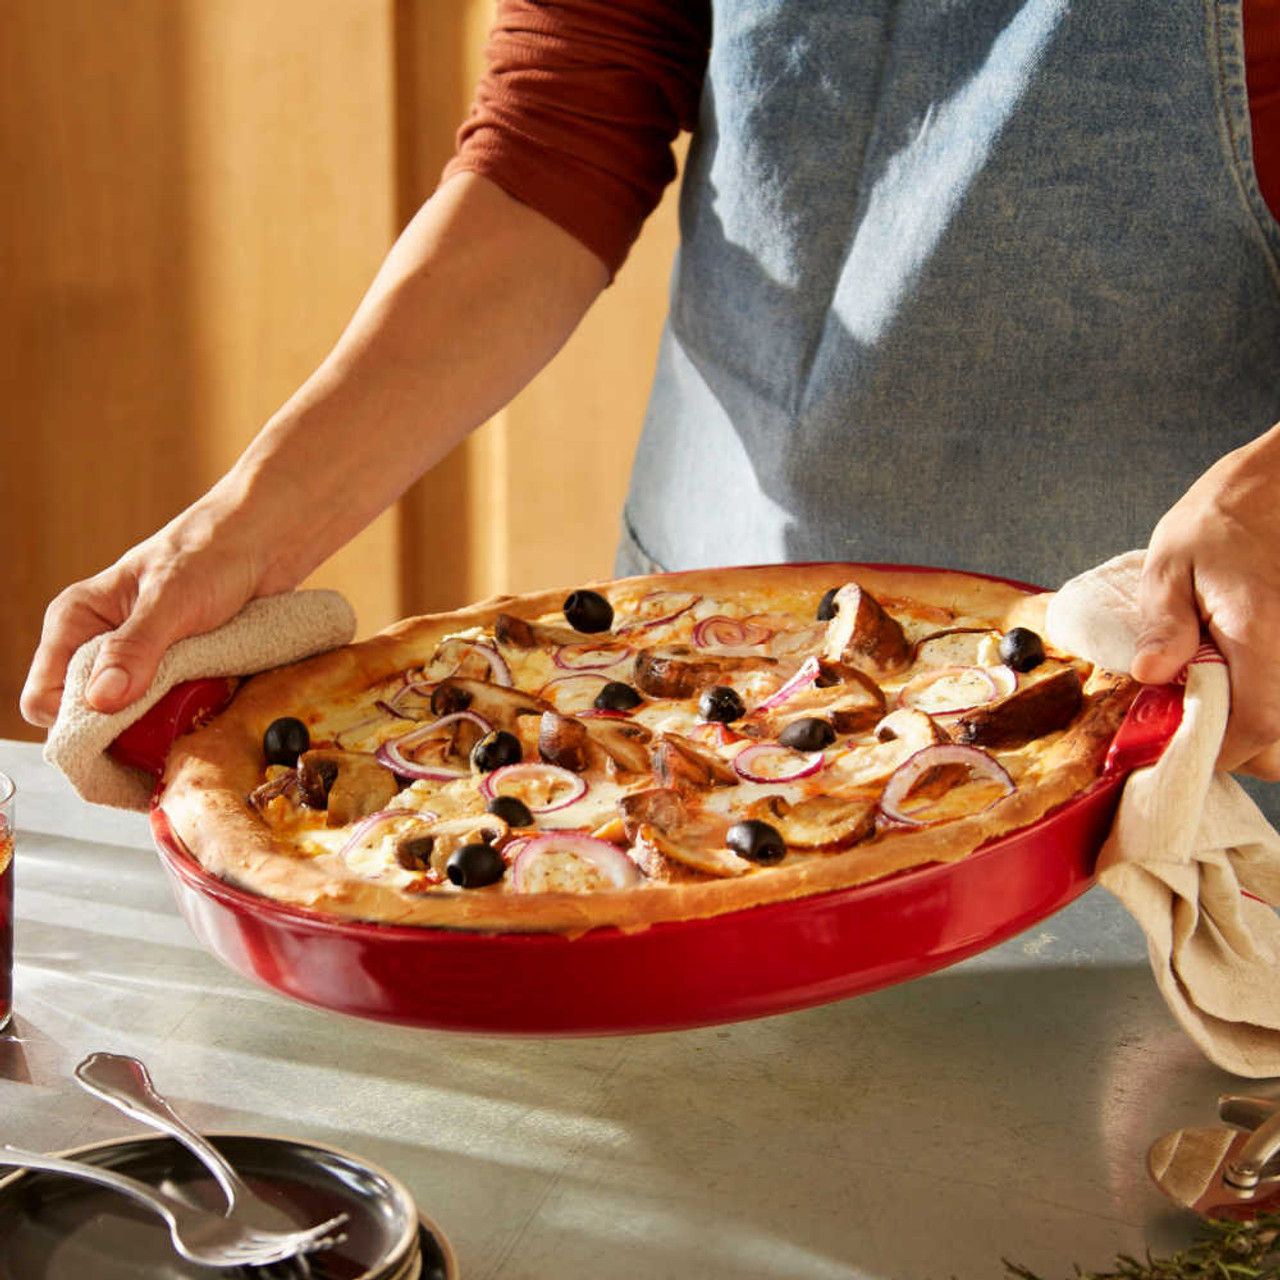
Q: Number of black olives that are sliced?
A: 0